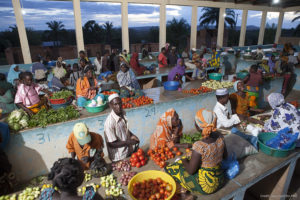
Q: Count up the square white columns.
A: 9